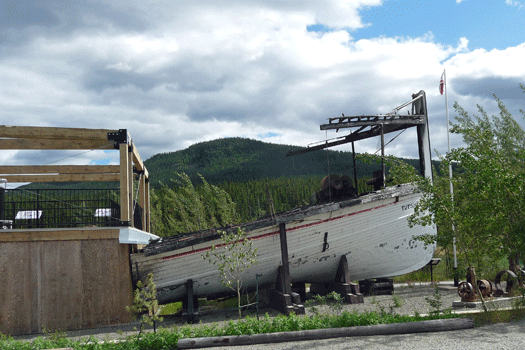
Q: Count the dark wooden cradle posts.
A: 3